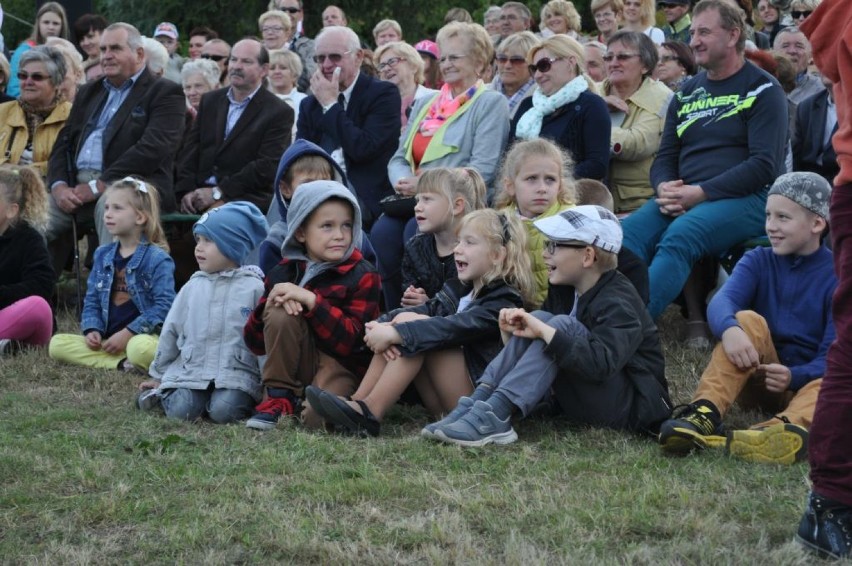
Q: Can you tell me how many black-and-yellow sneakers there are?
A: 2